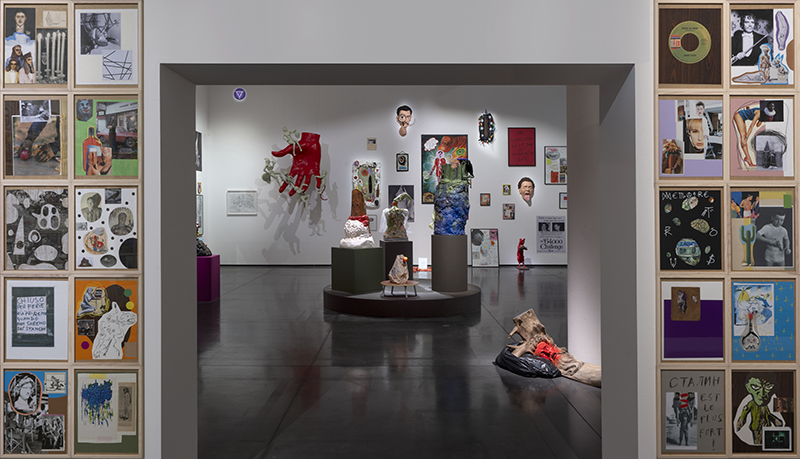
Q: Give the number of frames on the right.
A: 10